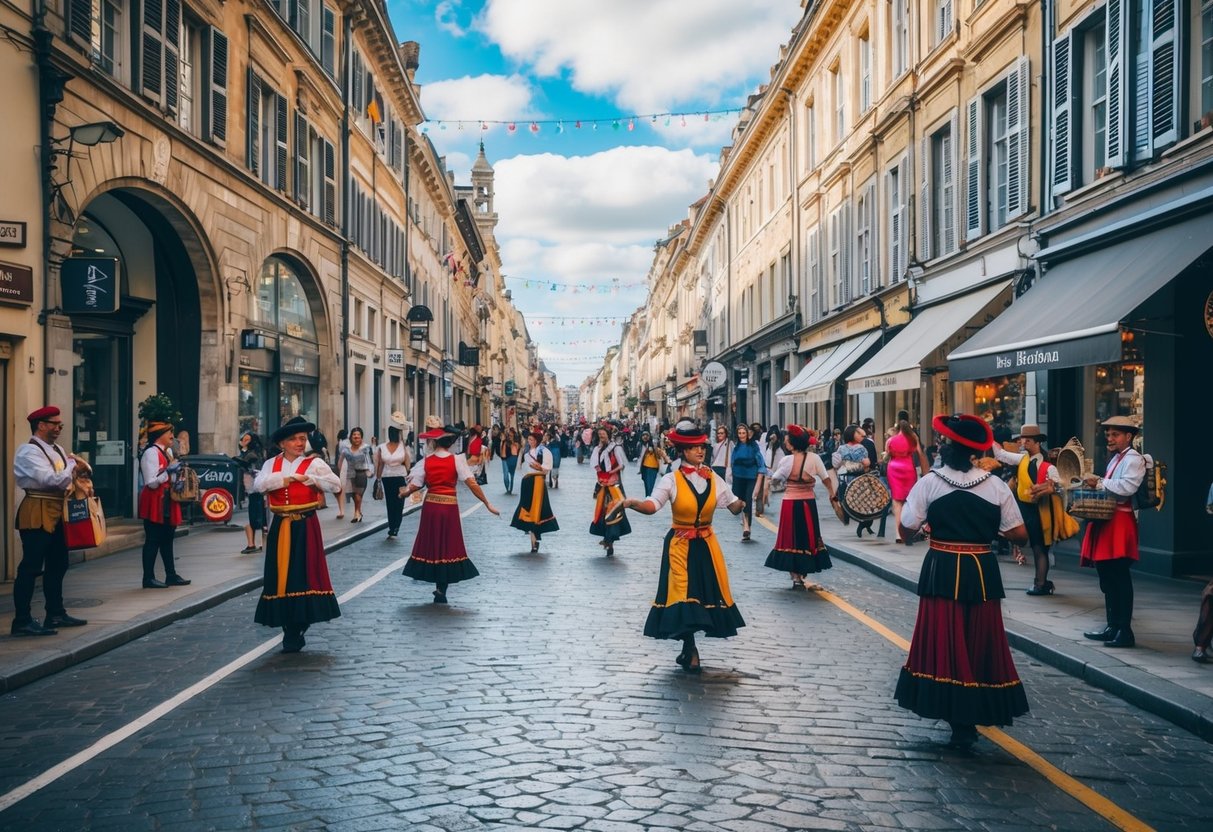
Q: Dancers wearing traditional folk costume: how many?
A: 7